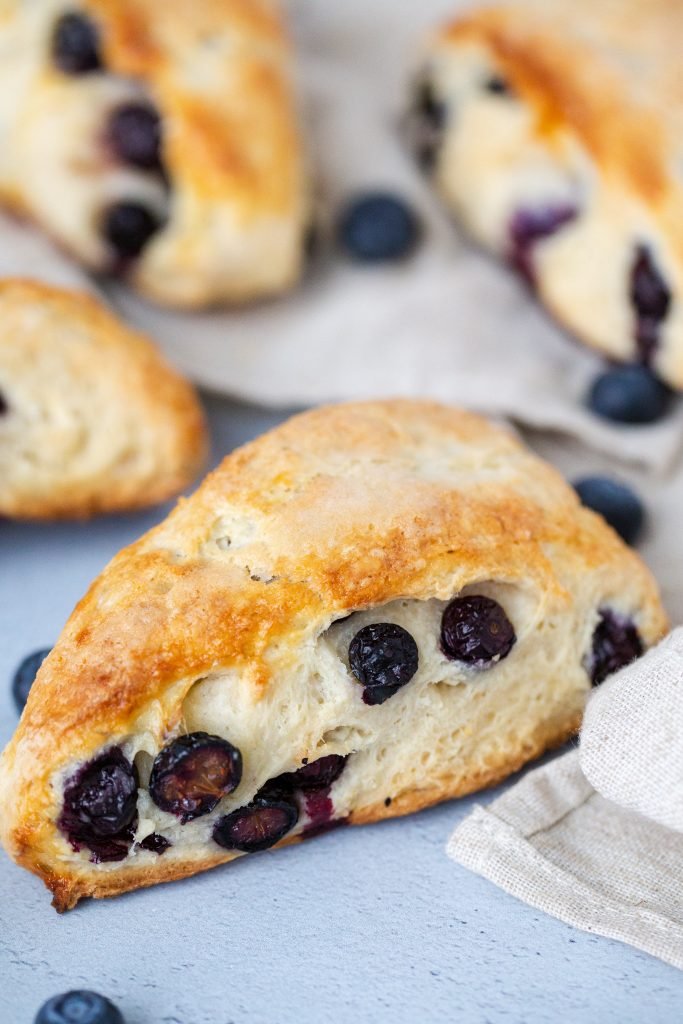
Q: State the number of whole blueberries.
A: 5